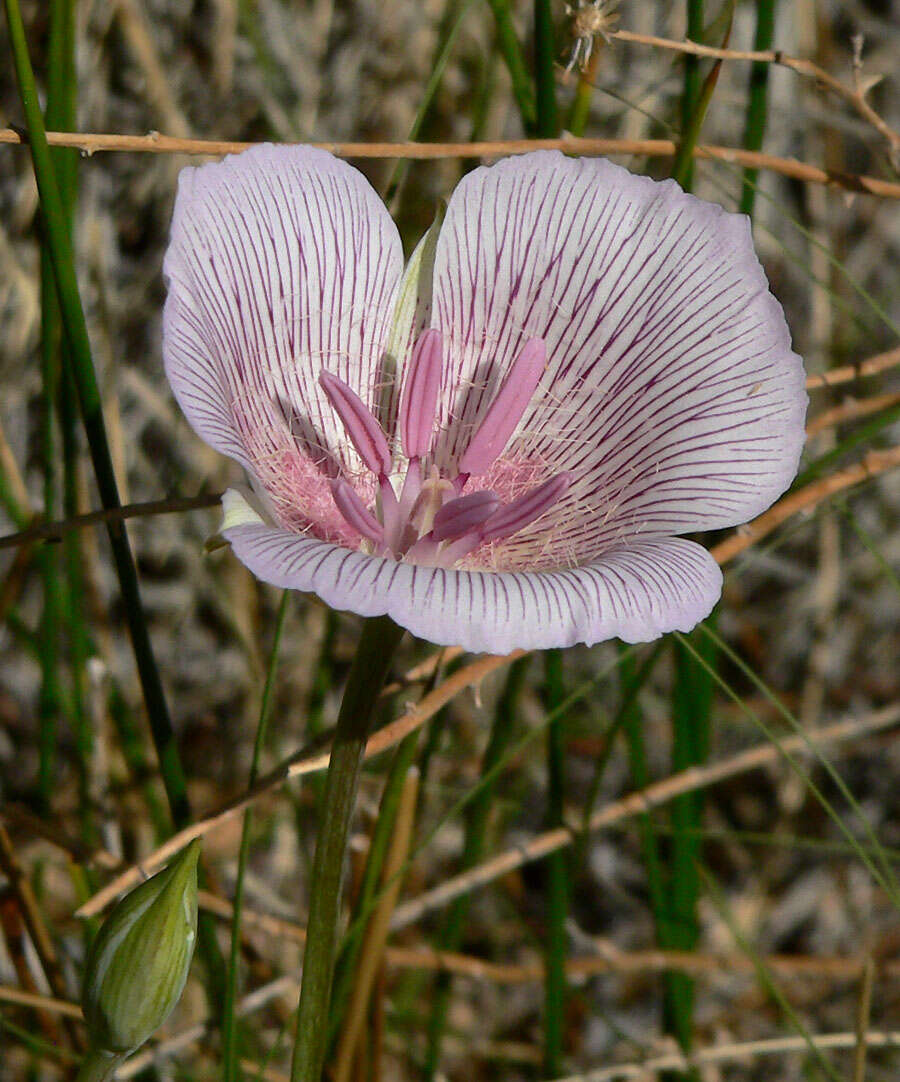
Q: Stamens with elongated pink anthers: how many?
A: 6